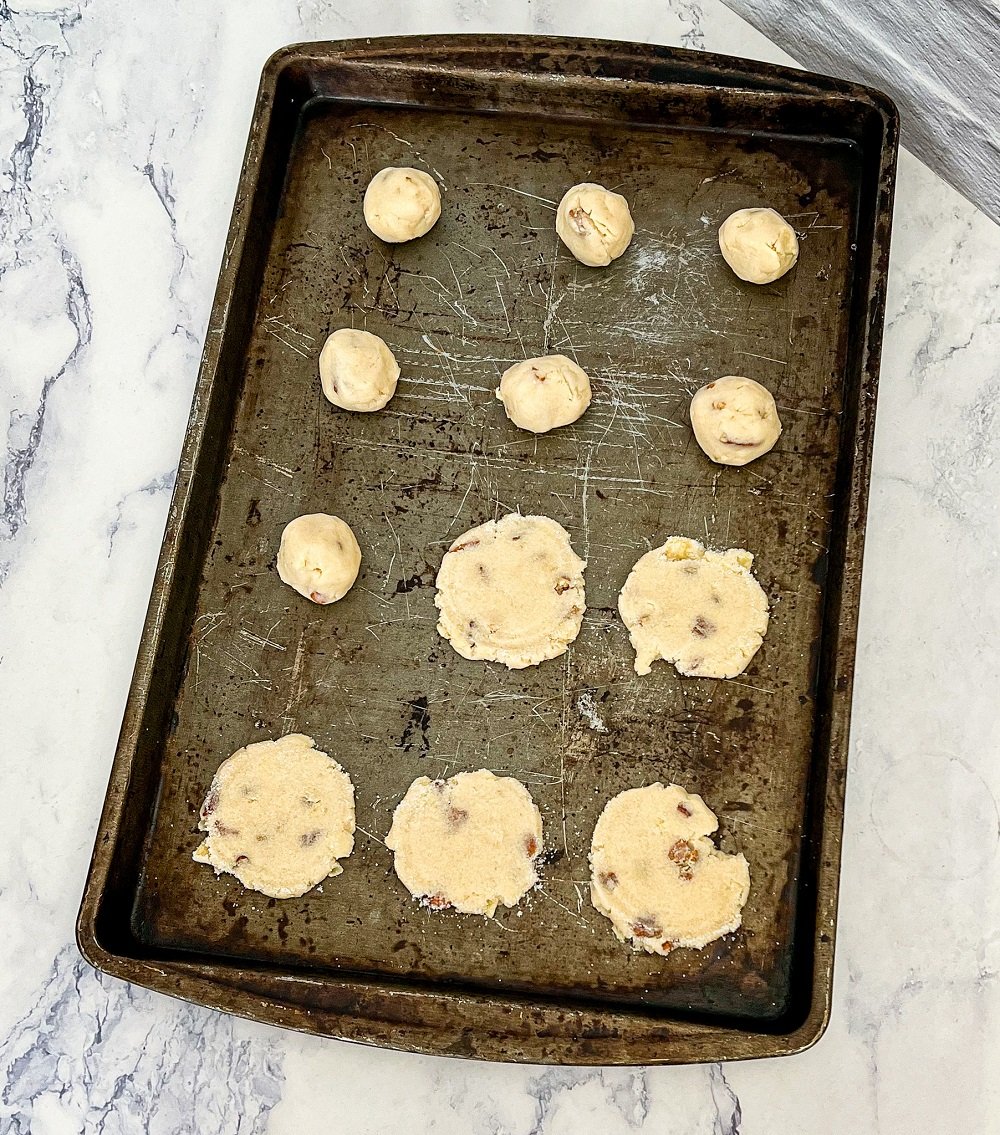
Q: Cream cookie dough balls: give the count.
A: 7